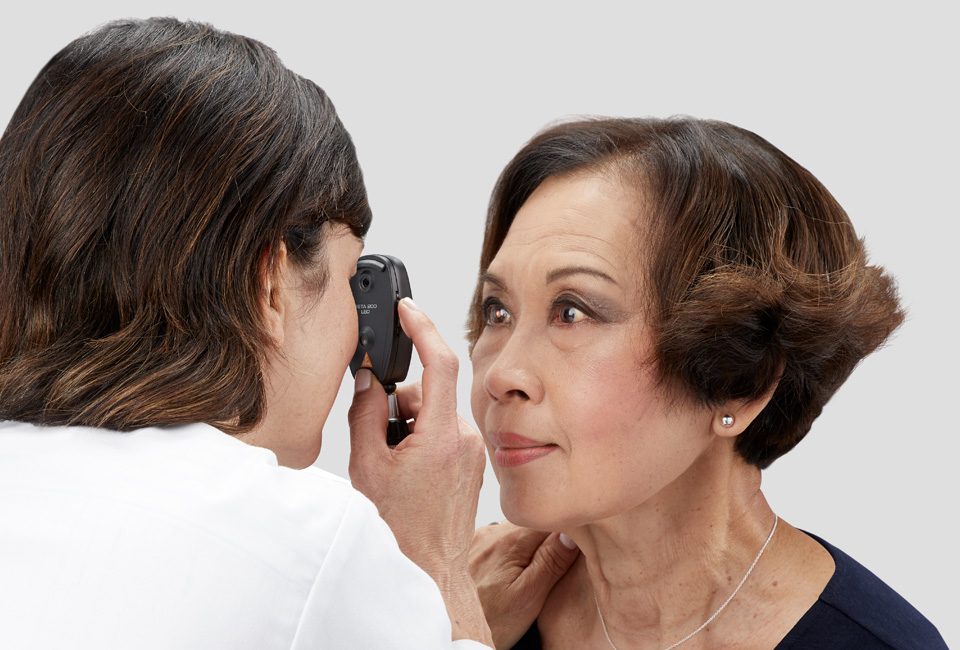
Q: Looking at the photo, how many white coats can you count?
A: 1